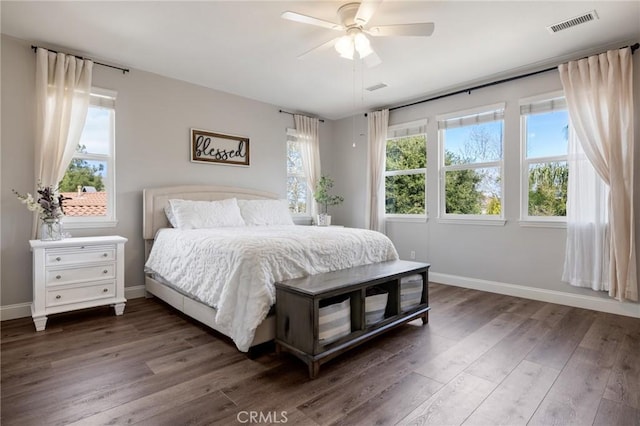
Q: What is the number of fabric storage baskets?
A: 3